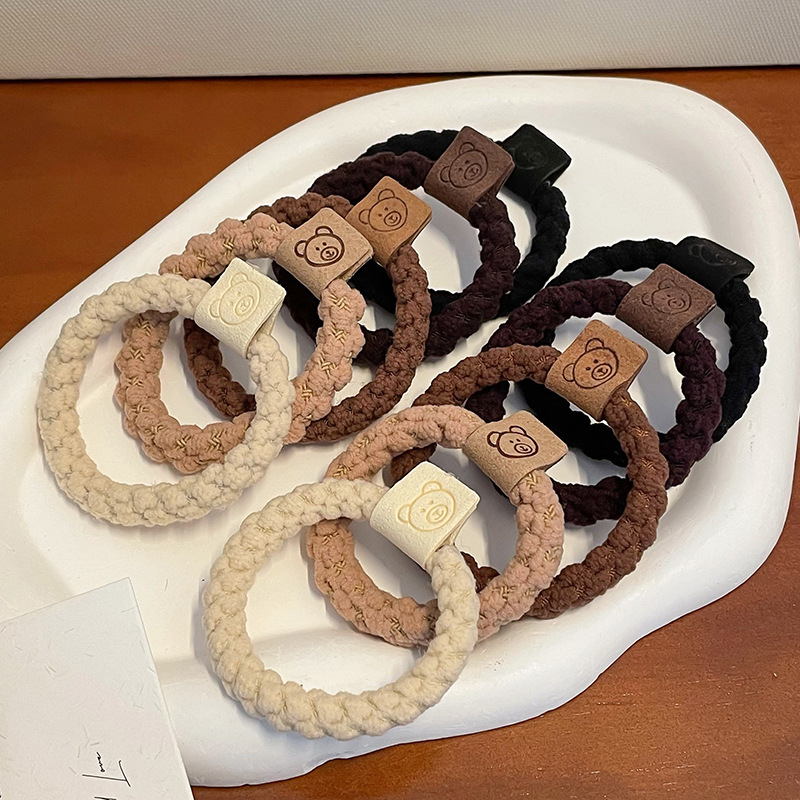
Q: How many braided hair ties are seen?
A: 10